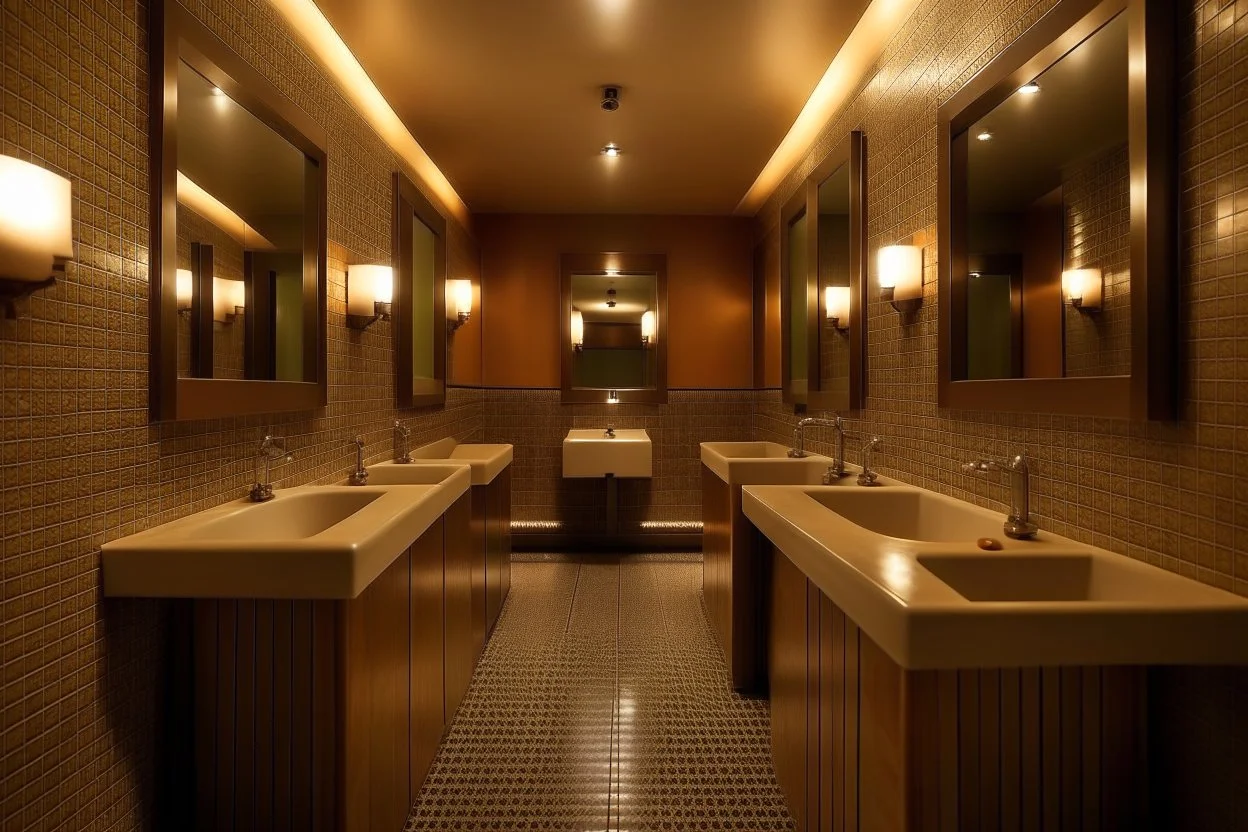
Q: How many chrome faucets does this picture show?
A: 8